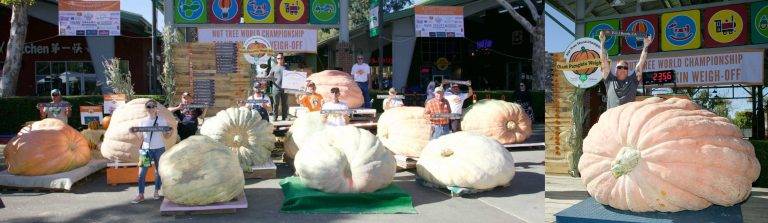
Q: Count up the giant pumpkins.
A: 11